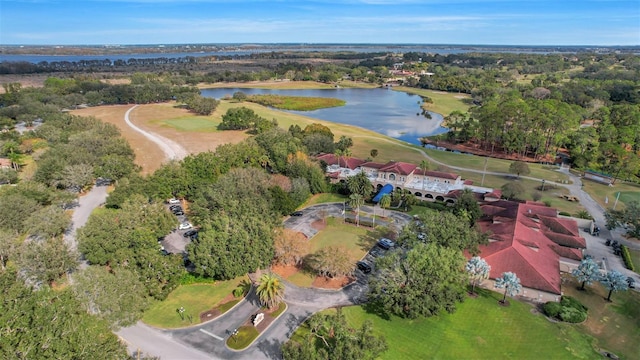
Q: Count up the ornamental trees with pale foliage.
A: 4